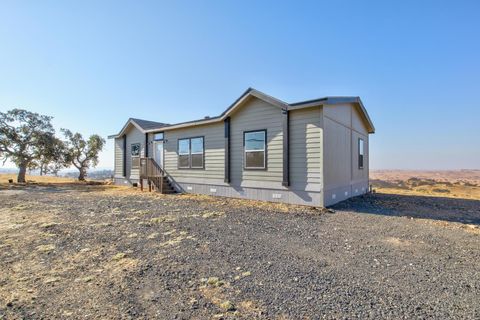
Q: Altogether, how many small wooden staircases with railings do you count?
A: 1